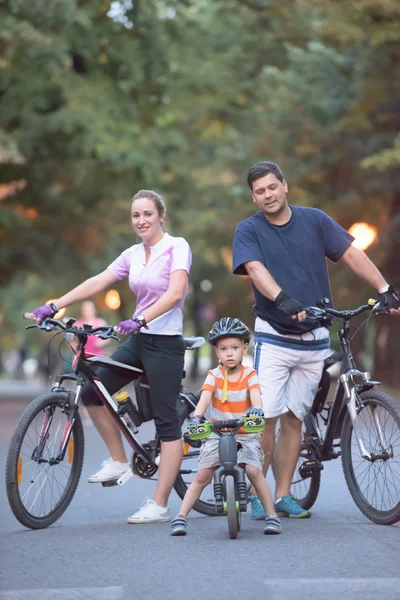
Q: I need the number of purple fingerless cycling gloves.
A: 2